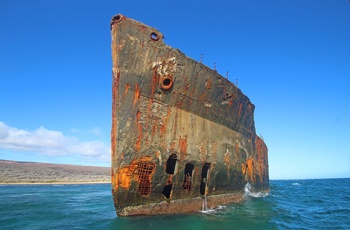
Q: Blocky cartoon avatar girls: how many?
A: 0